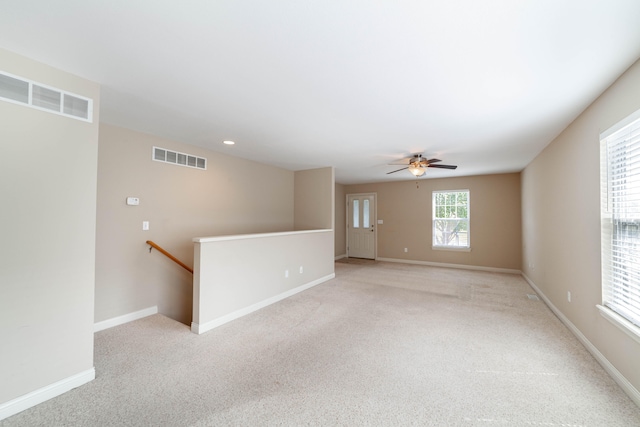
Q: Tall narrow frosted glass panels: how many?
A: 2